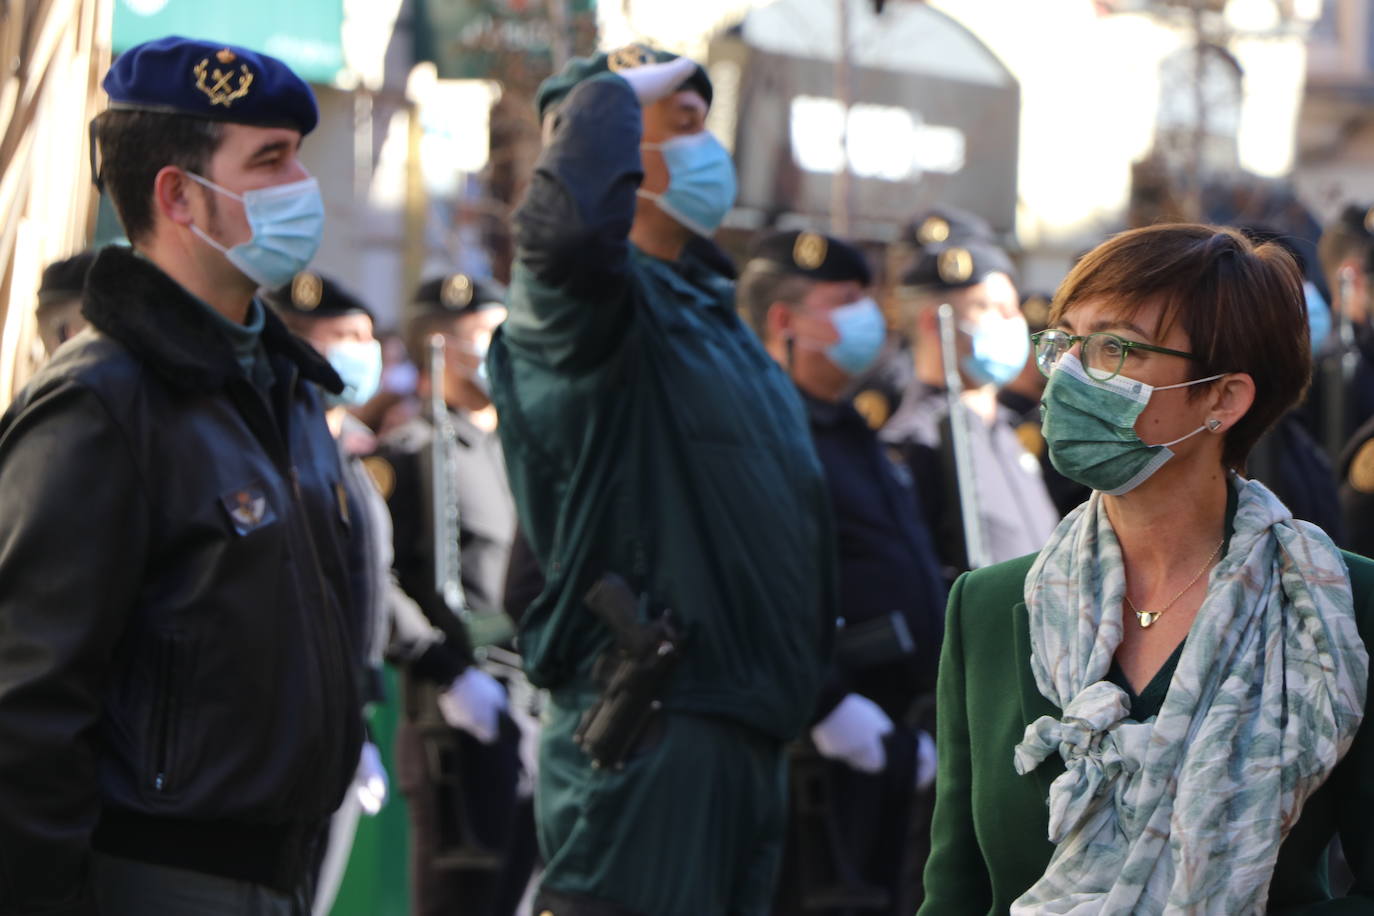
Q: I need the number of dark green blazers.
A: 1